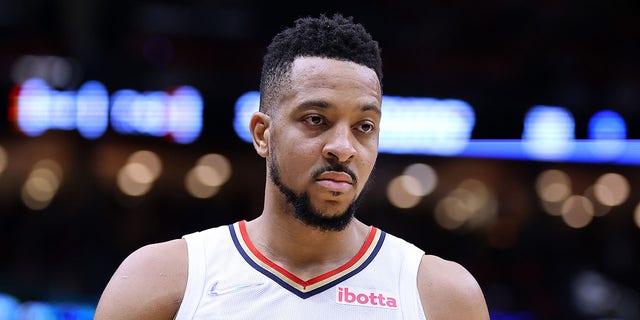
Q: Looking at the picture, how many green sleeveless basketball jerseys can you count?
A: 0